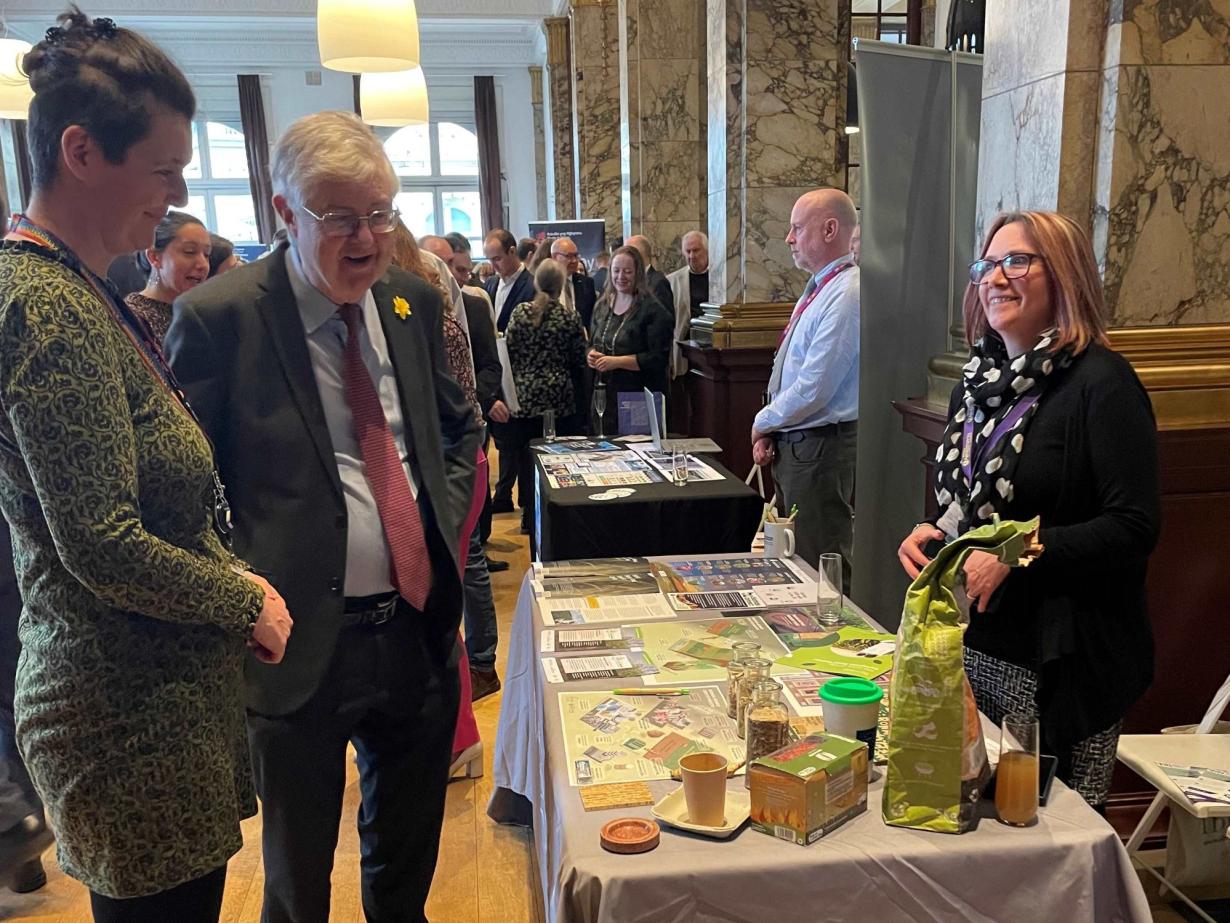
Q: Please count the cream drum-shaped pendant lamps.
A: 3